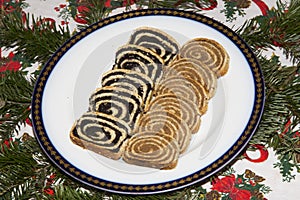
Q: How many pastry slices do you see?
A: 11